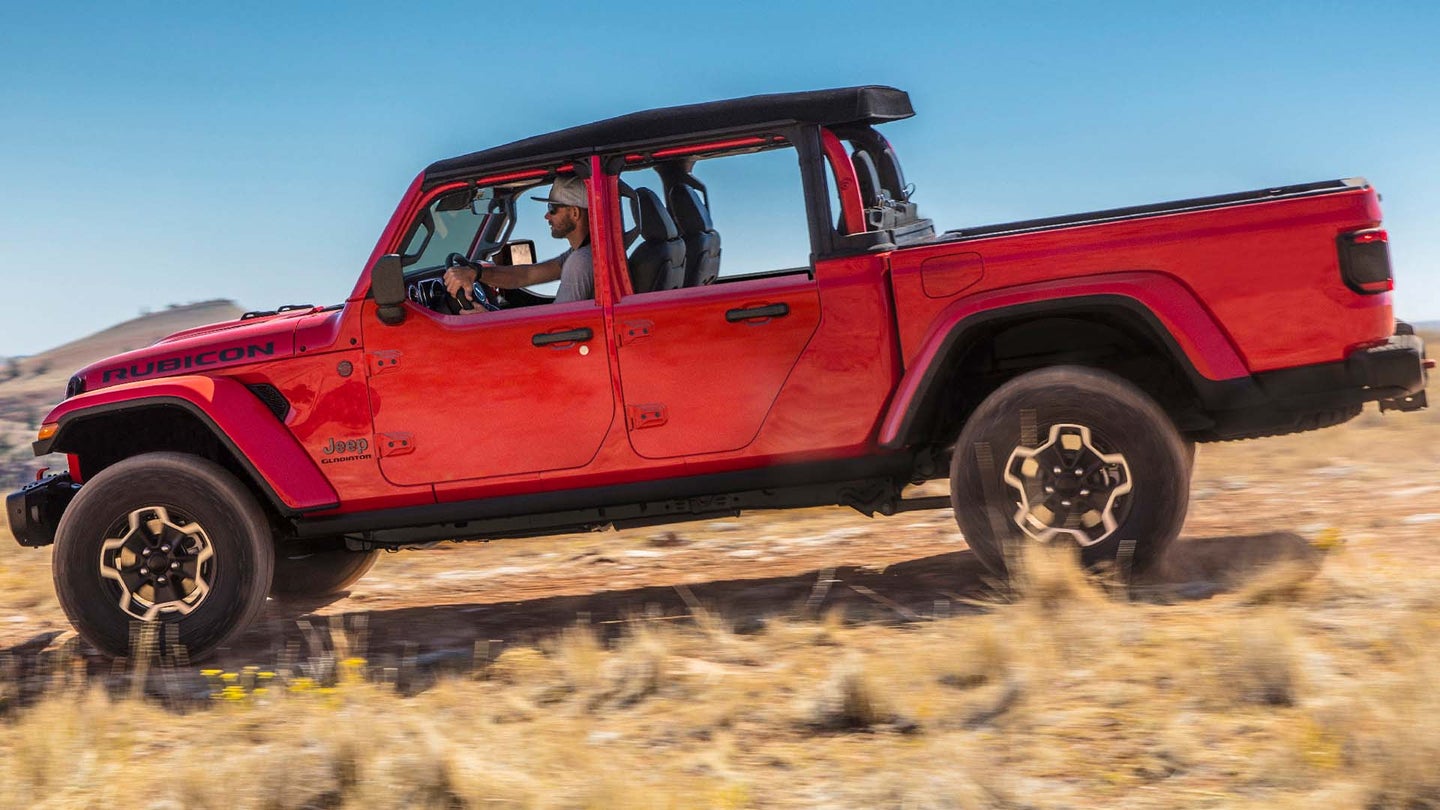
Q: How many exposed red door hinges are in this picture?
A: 4